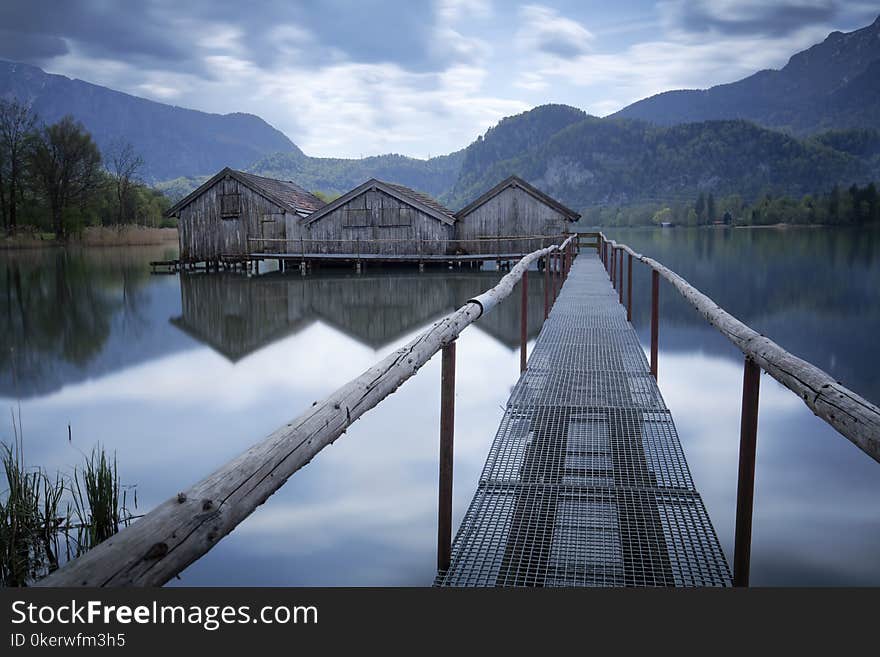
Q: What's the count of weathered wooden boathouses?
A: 3